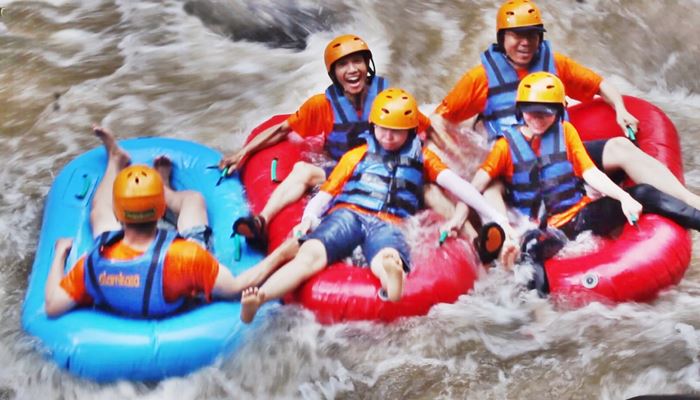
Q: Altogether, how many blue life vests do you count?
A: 5